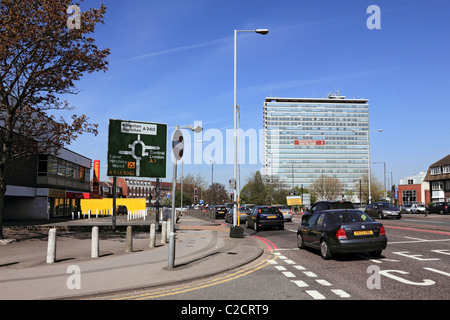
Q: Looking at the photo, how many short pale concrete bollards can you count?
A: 6